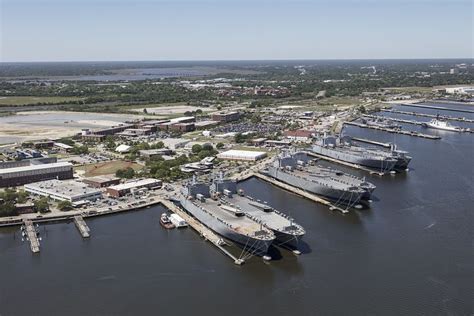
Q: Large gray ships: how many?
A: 6